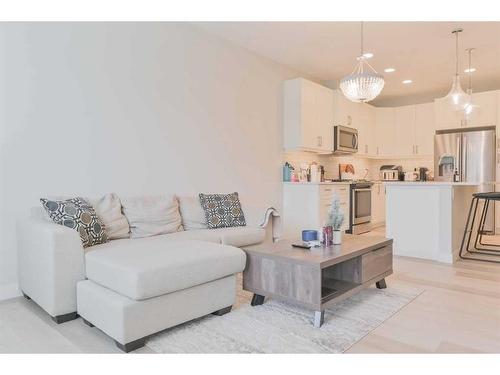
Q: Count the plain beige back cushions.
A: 3